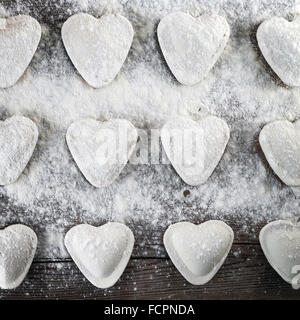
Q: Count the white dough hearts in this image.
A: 12